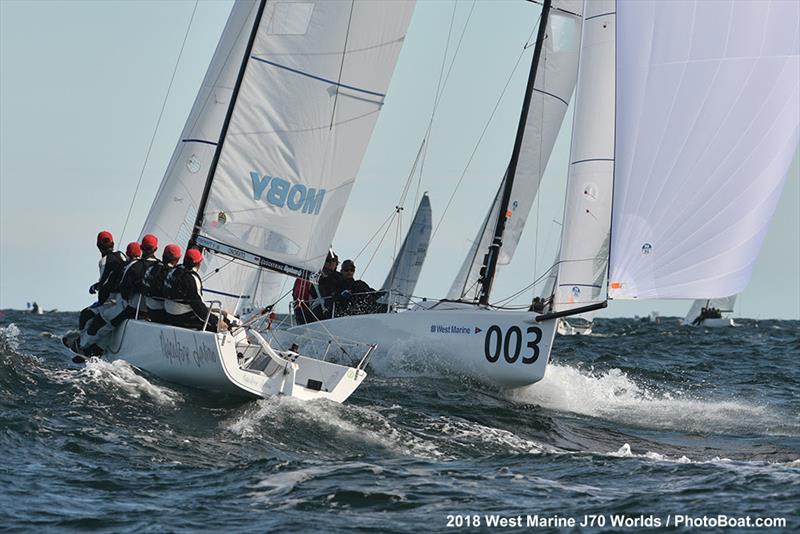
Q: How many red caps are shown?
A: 5